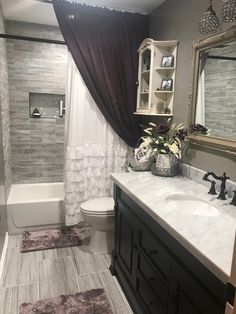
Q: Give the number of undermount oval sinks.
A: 1